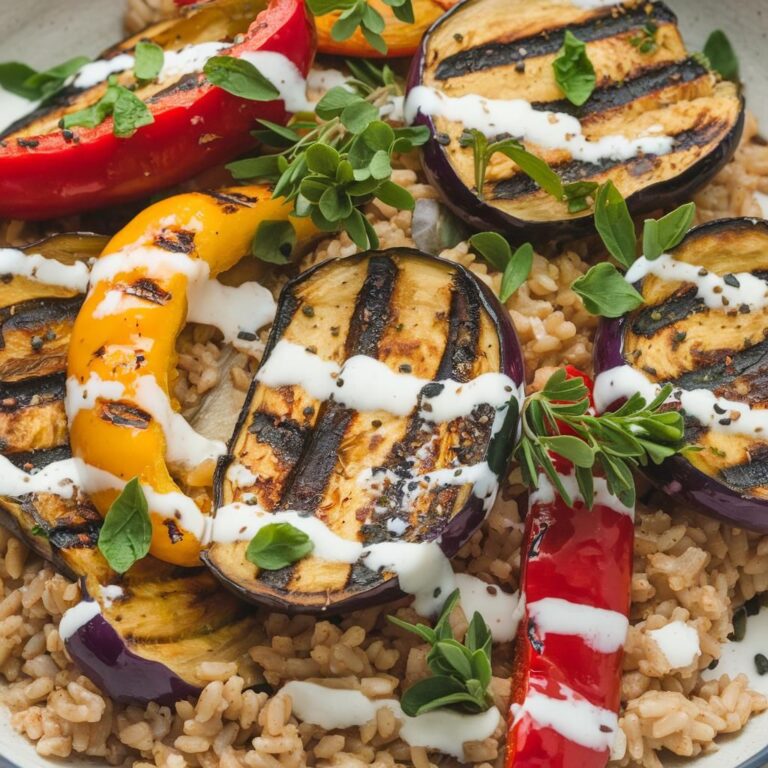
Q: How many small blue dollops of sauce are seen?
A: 0